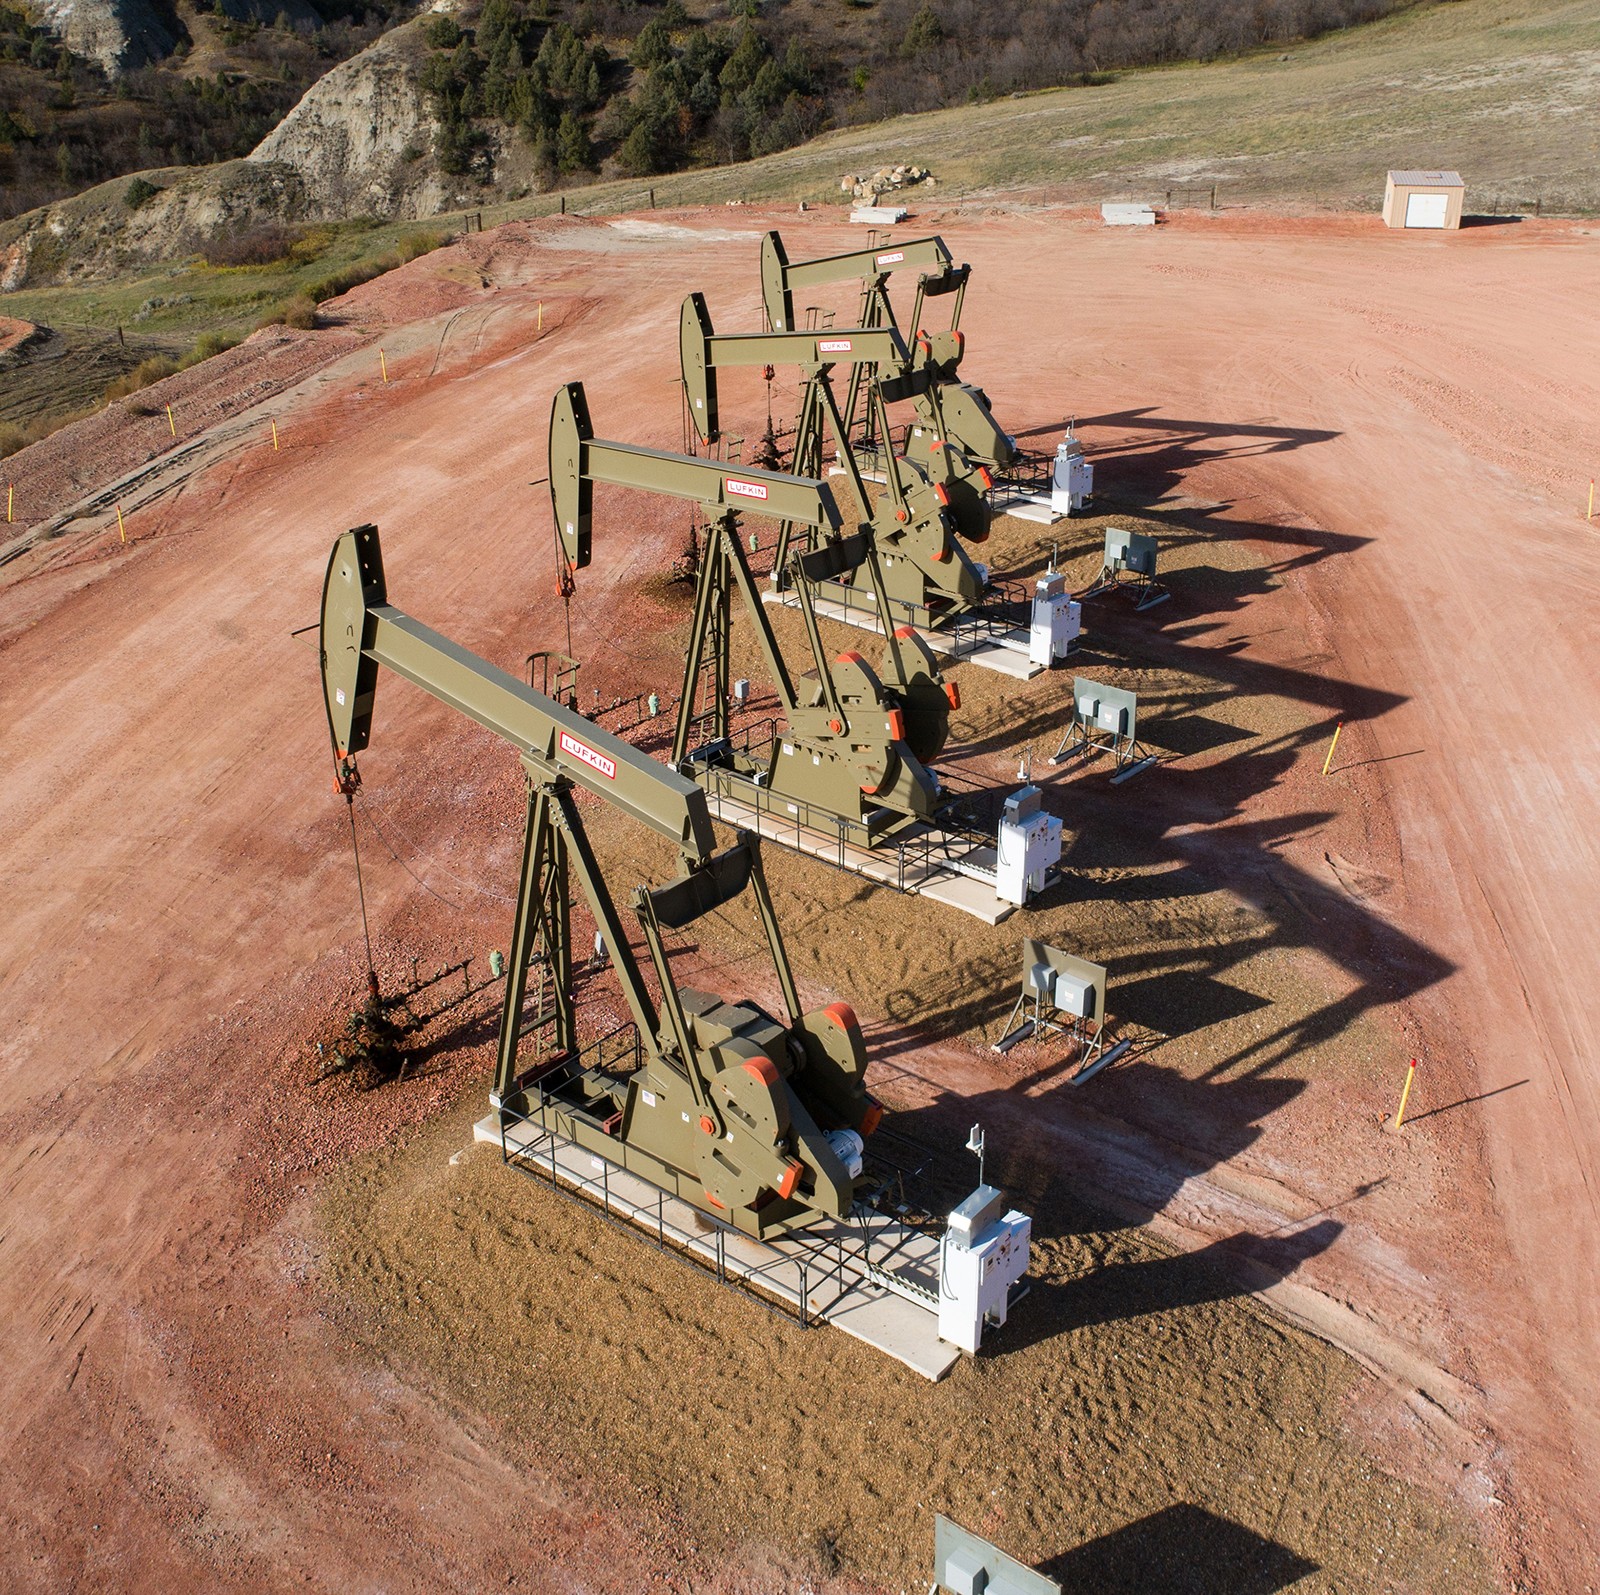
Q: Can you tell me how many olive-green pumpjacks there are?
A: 4